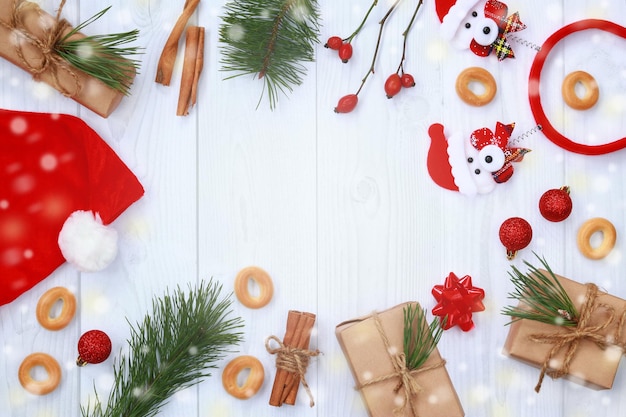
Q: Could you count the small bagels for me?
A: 7